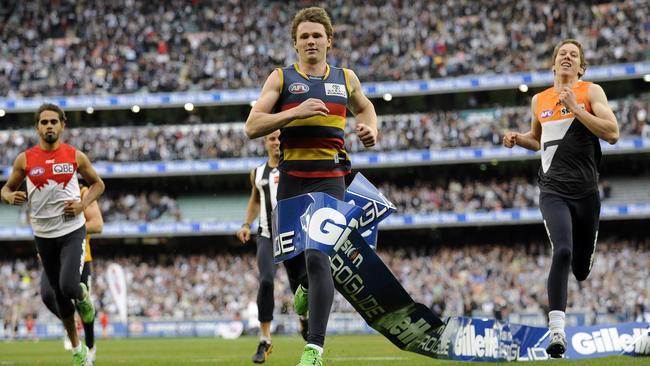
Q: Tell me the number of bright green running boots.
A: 4